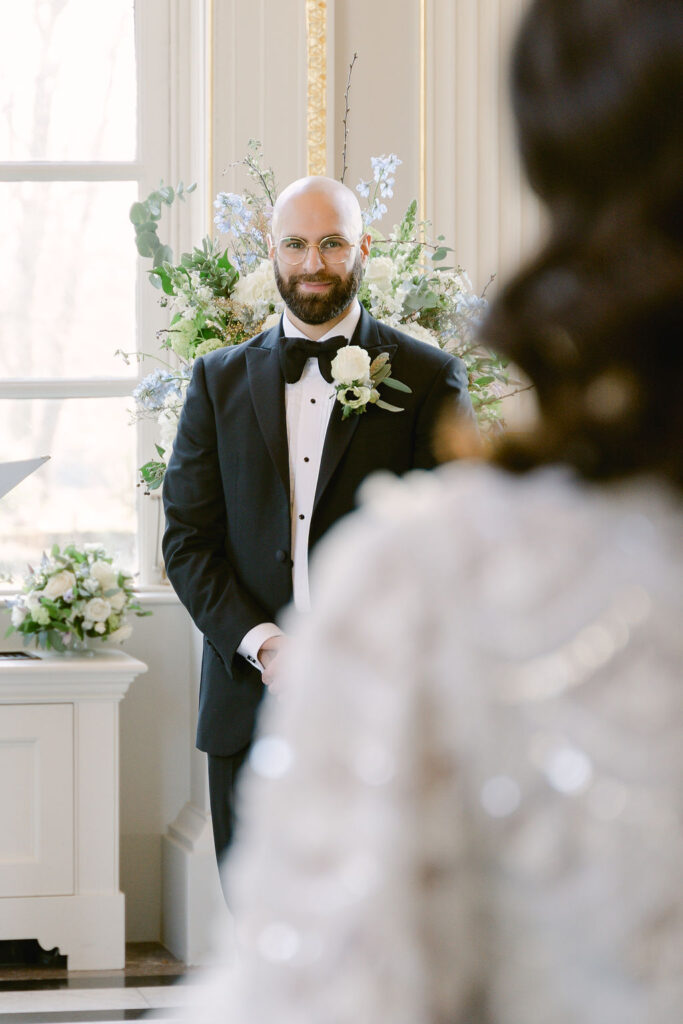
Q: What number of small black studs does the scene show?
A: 3